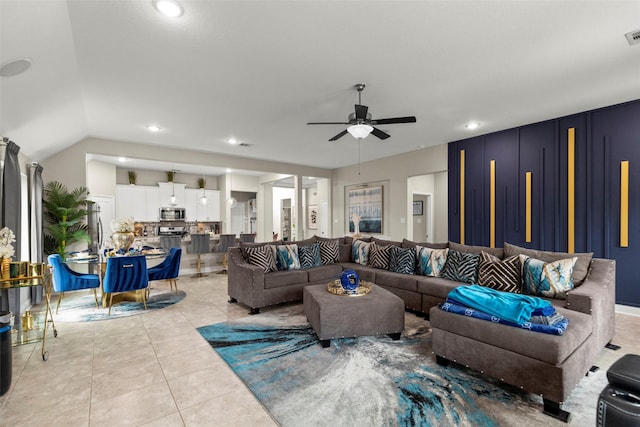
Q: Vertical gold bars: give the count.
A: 5